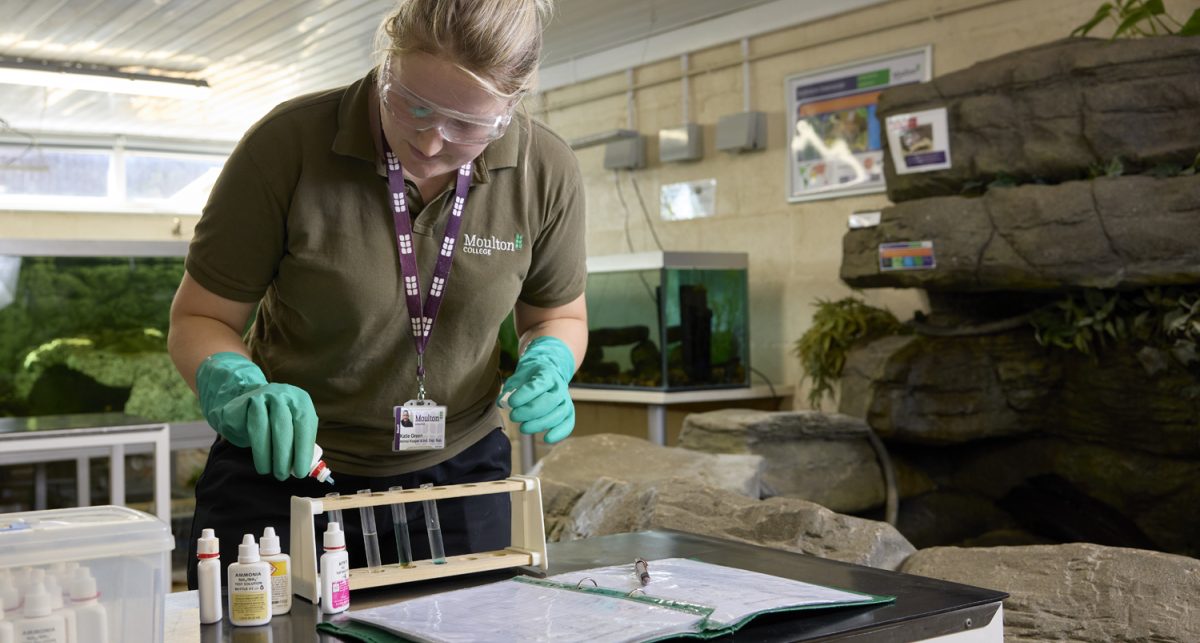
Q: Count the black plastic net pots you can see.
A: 0